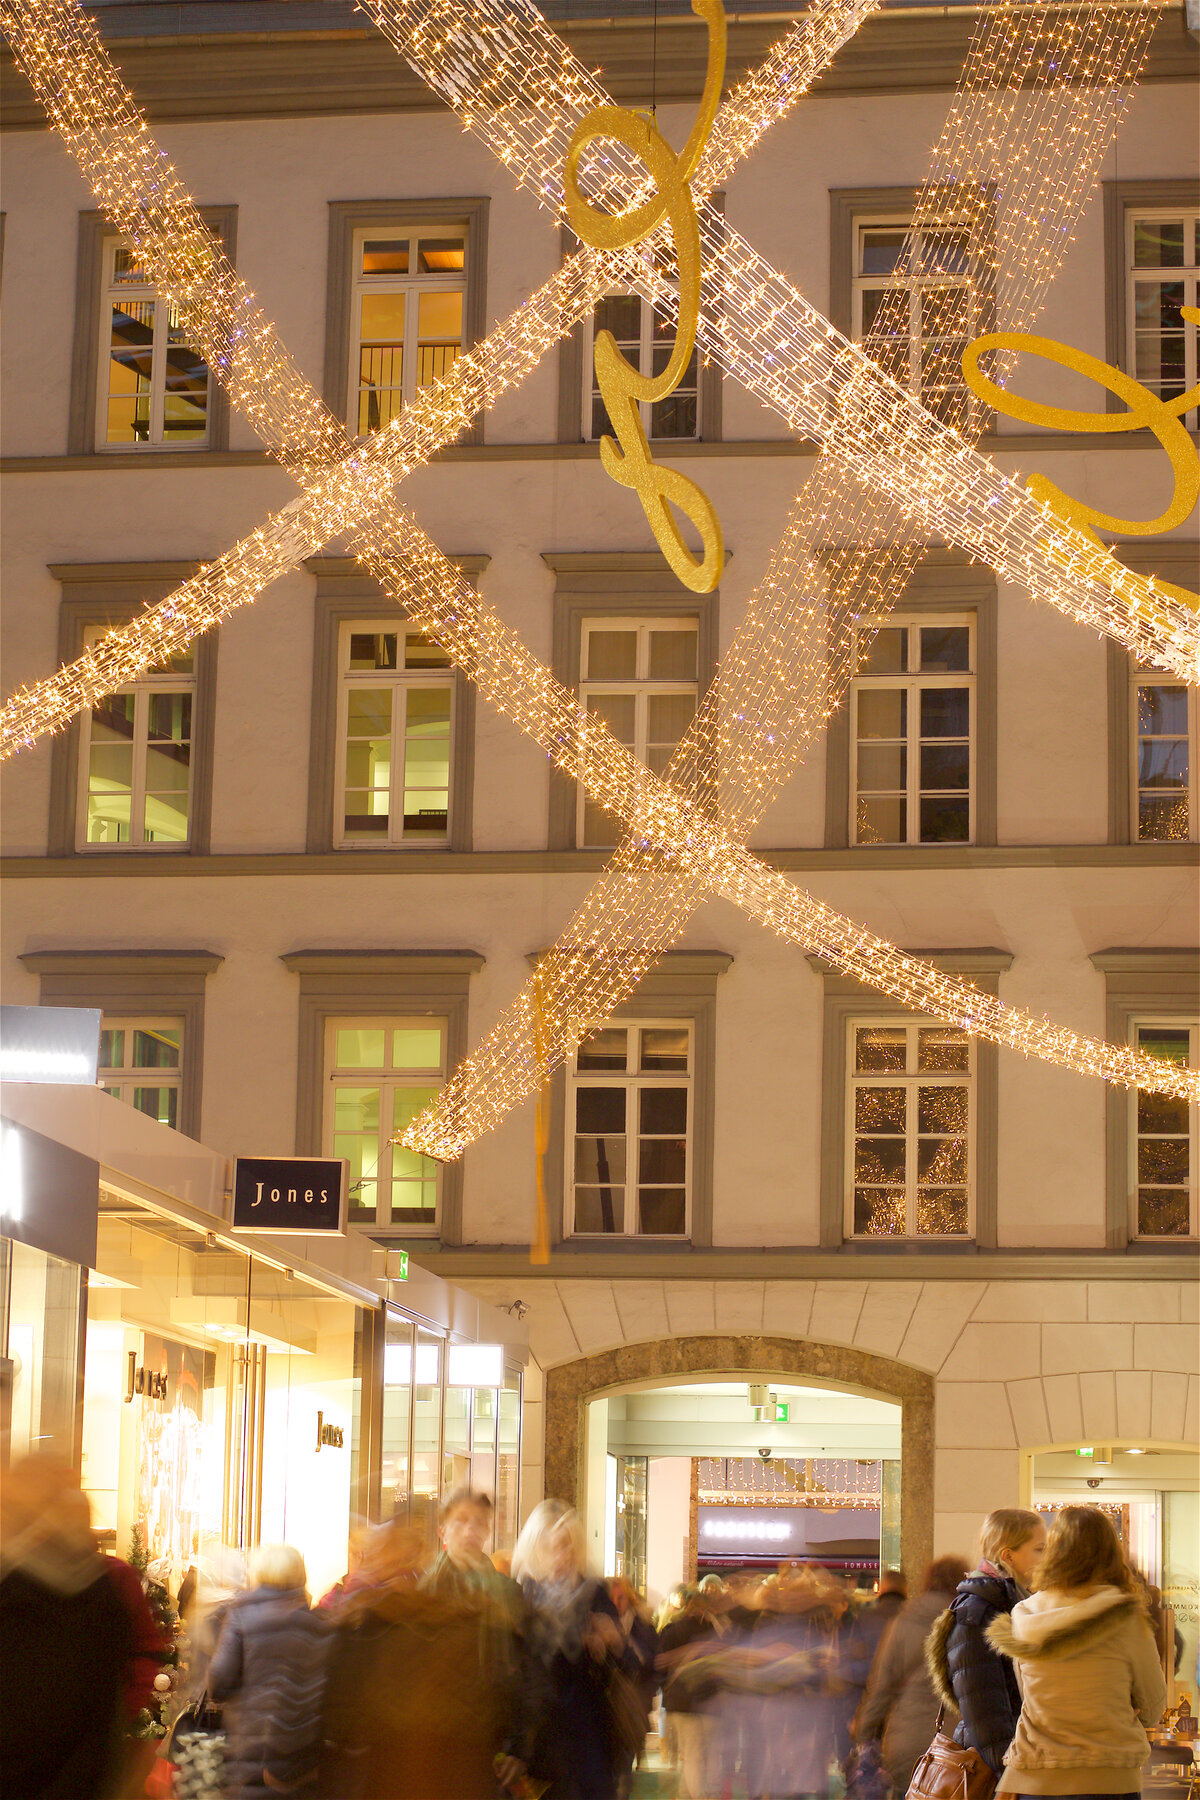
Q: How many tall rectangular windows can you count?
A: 15